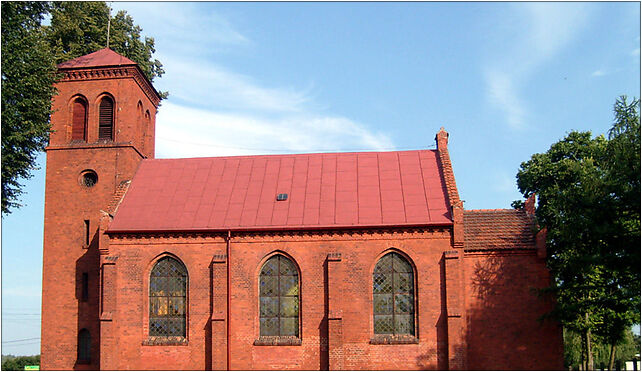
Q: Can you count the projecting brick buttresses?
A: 4